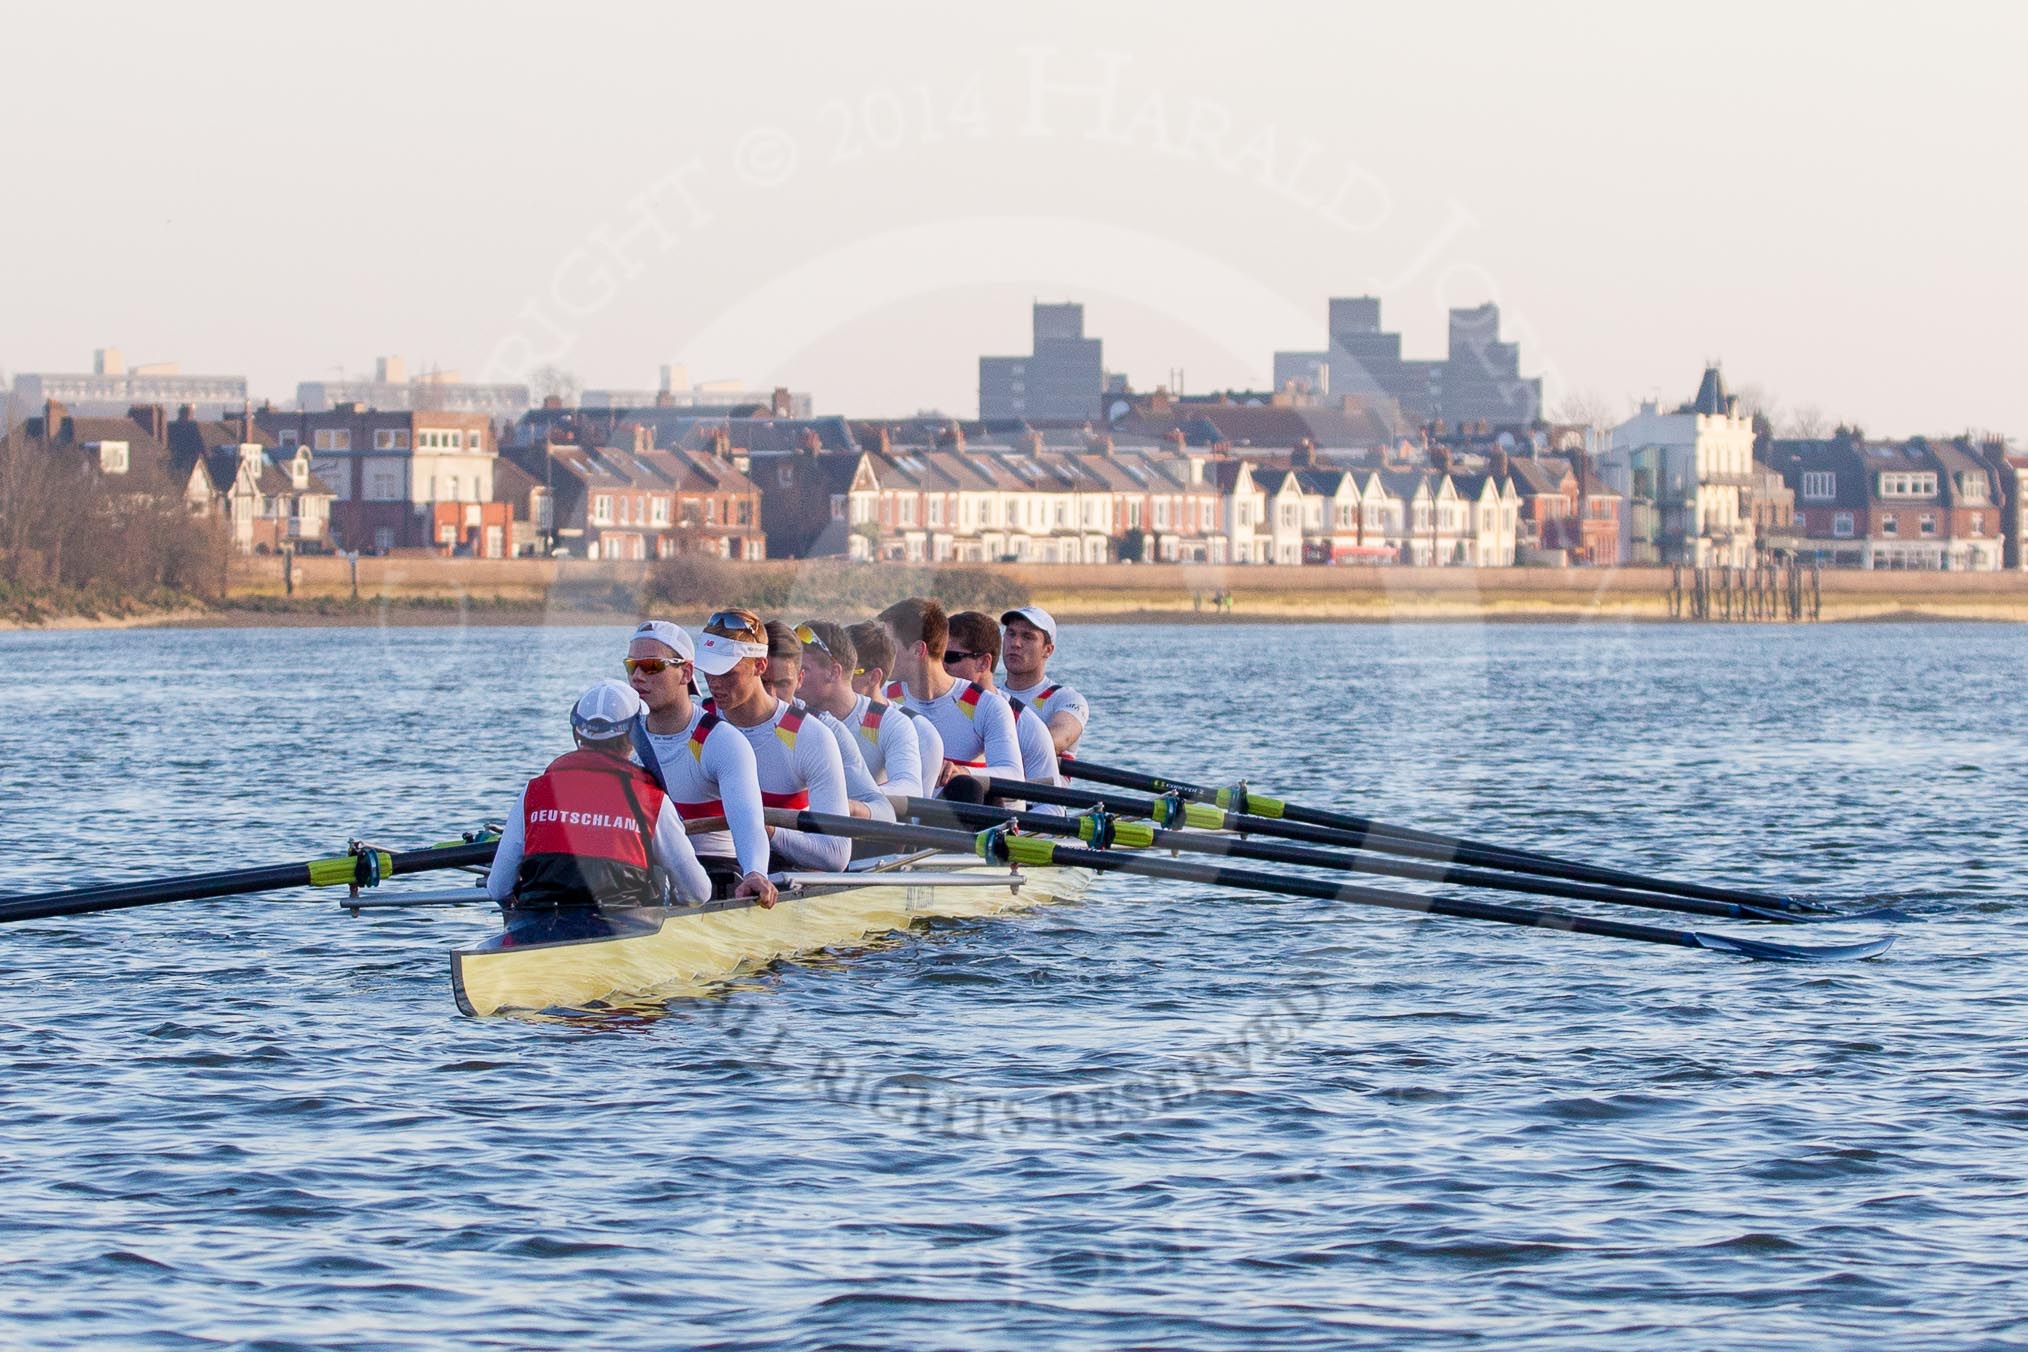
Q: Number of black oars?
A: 6